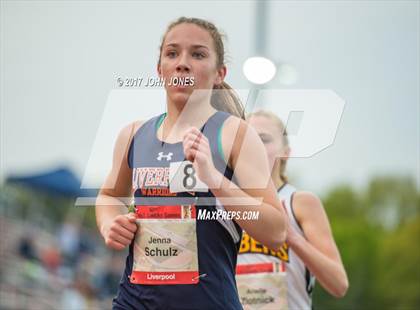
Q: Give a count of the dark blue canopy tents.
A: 1